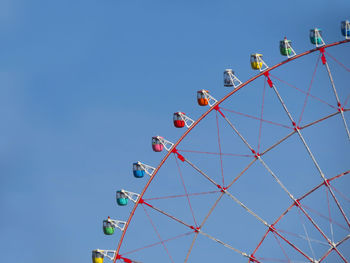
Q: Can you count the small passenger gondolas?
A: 12